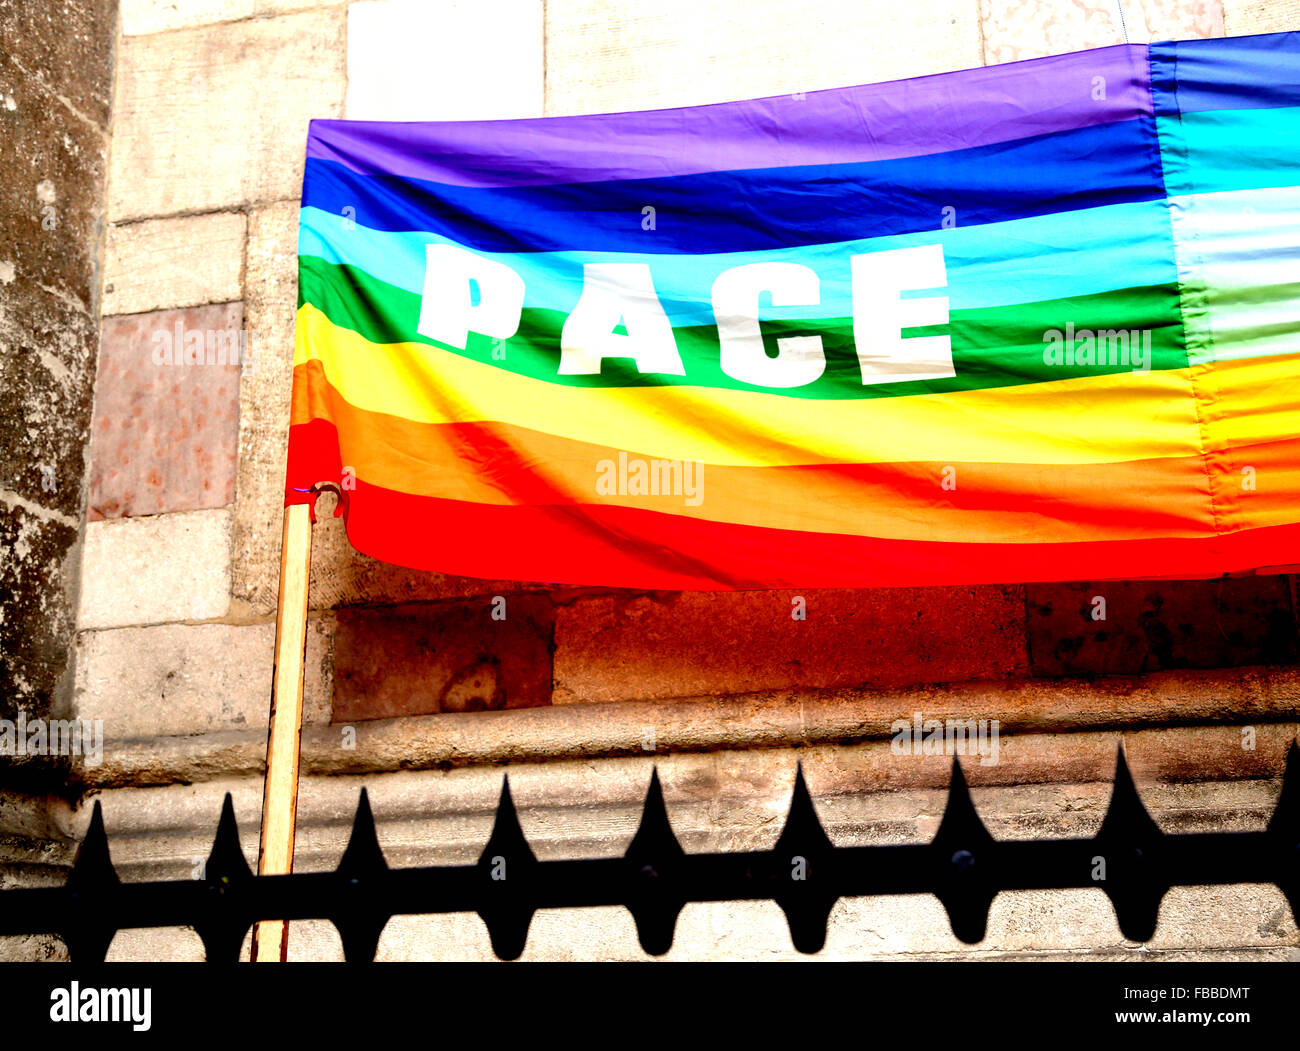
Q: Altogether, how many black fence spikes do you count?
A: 9